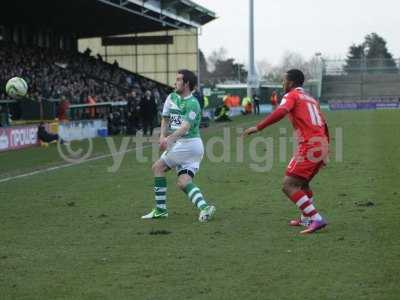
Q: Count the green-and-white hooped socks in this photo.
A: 2